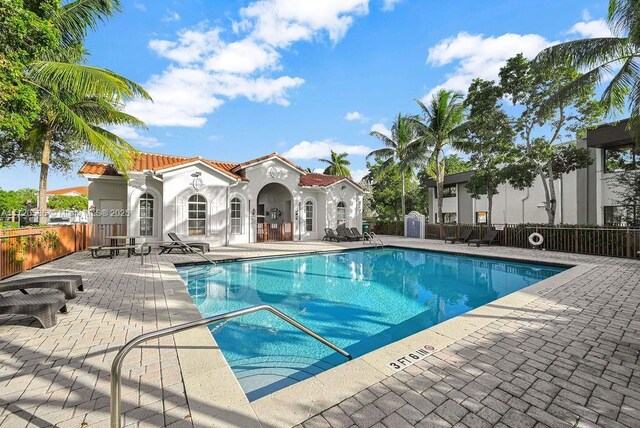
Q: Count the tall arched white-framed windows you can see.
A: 5